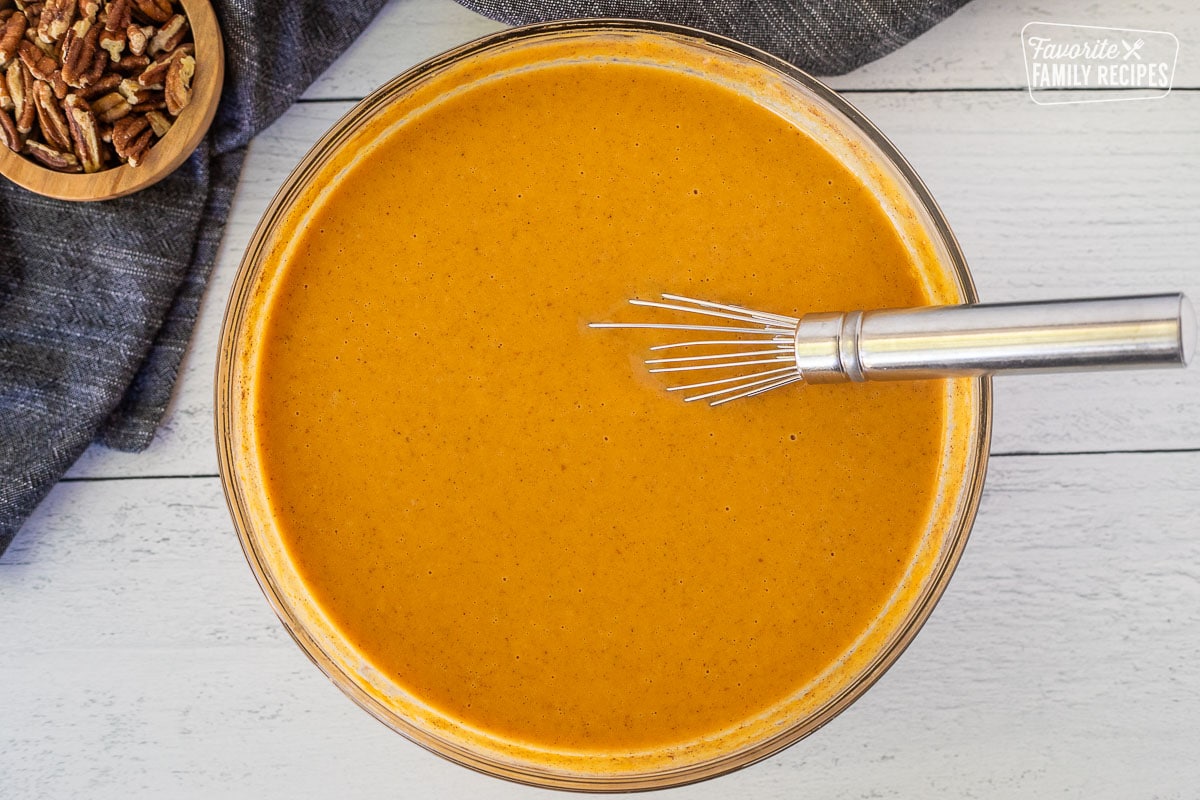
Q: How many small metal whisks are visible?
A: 1